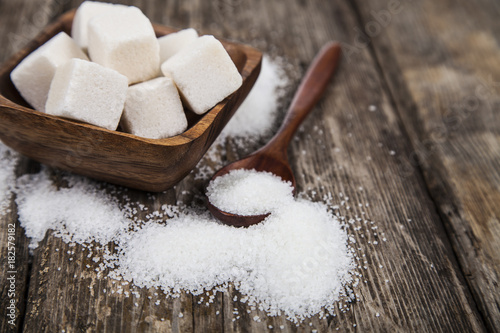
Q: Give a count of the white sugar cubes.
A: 7